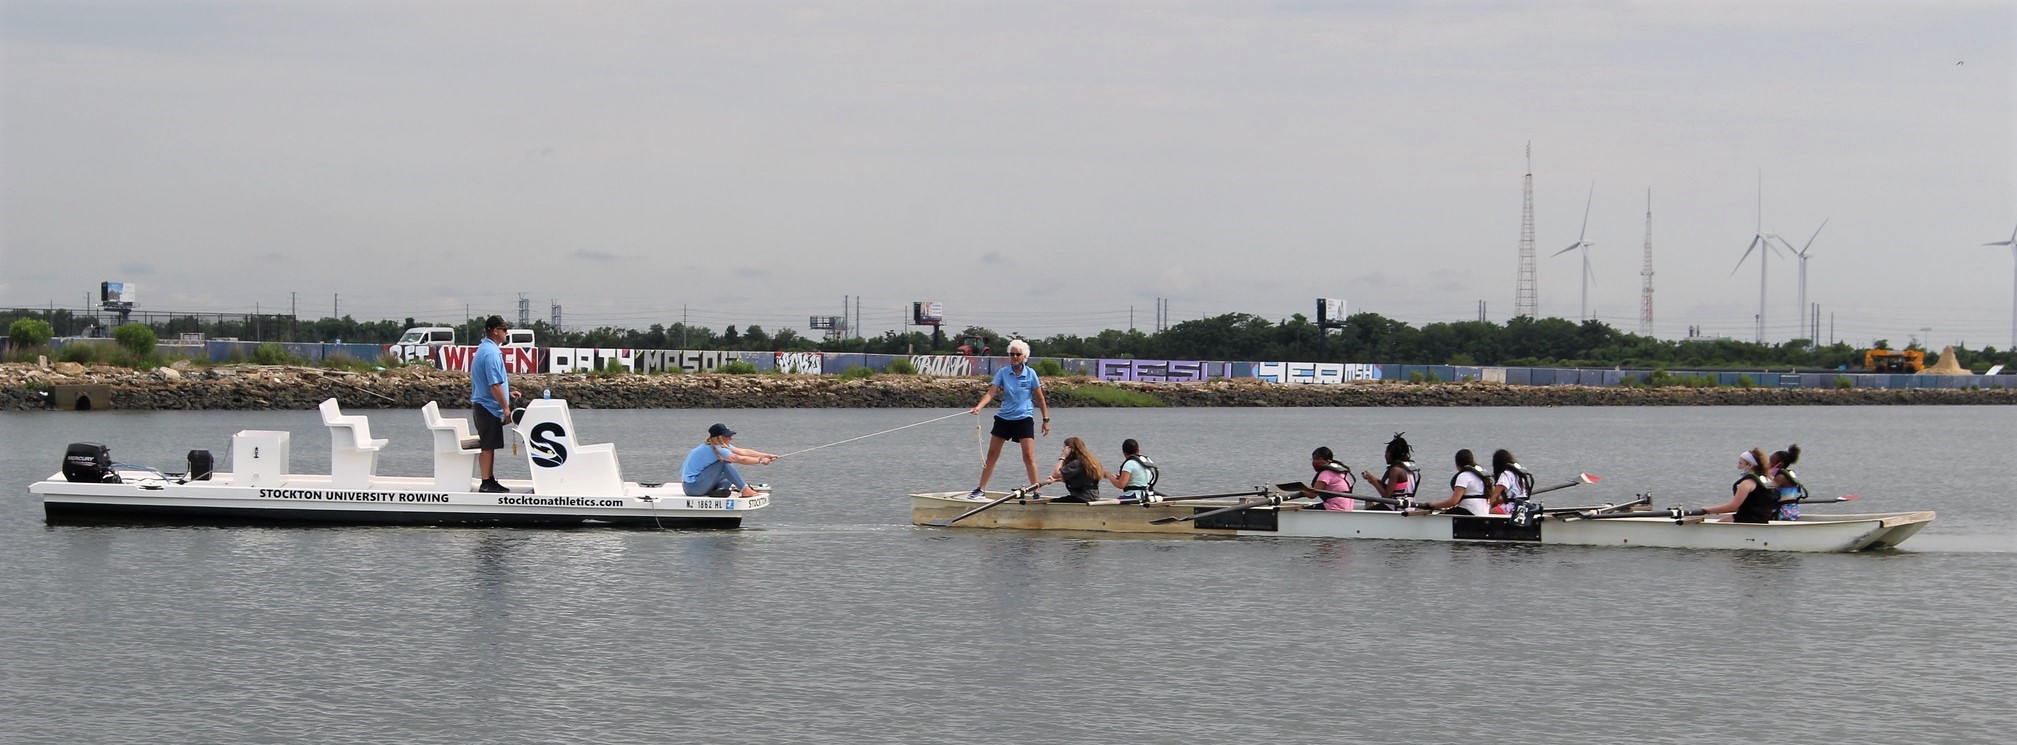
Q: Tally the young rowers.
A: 8